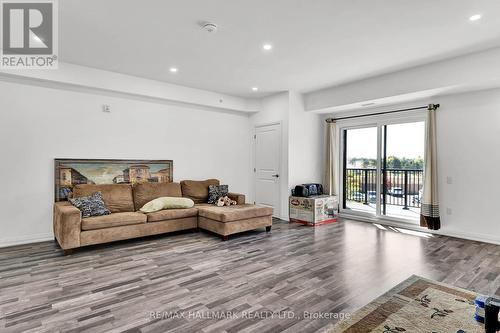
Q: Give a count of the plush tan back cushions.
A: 3